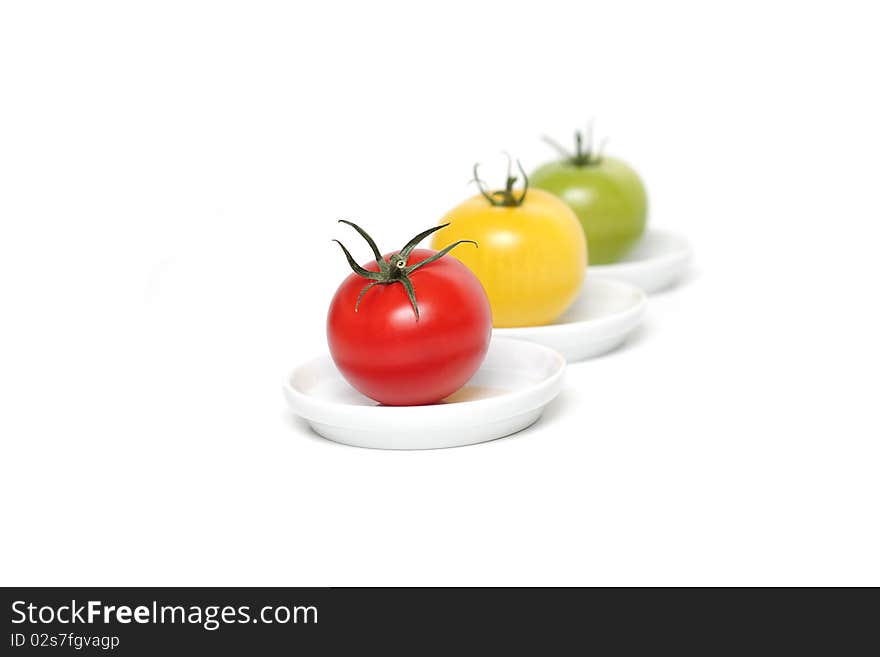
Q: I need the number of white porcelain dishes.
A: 3